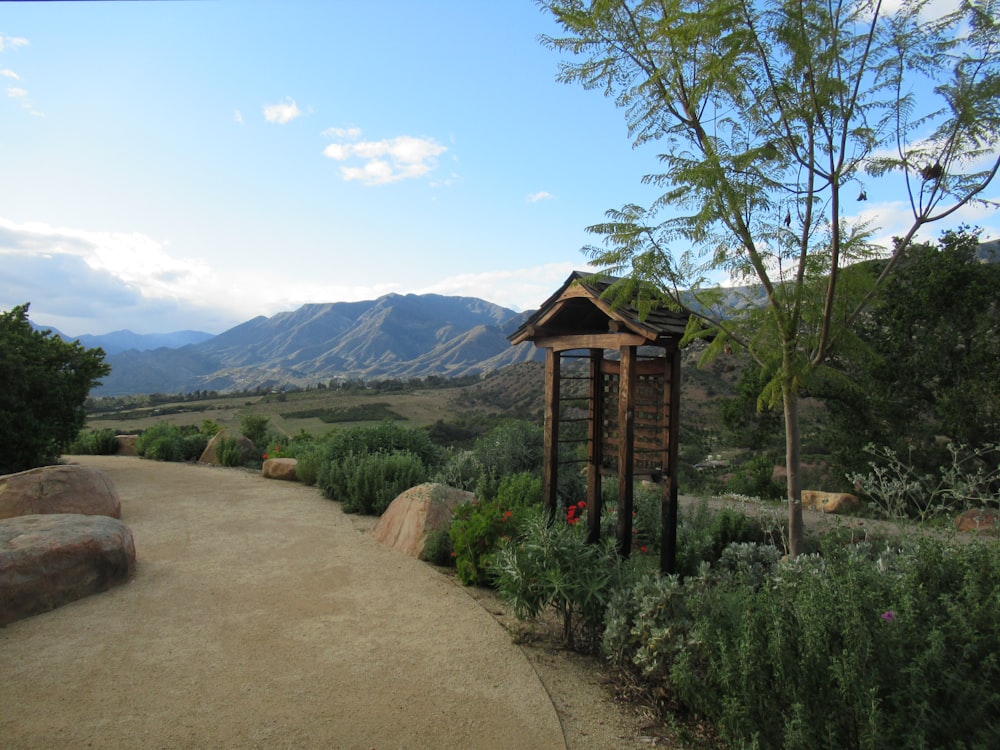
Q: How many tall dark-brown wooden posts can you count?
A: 4